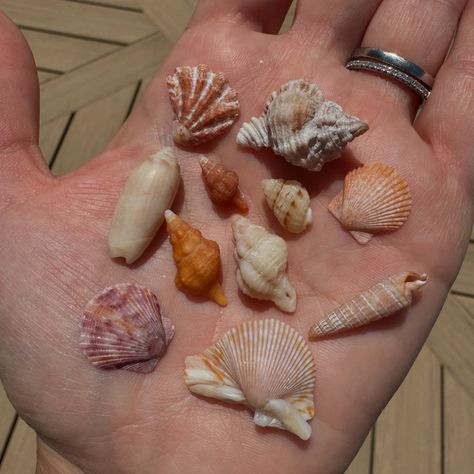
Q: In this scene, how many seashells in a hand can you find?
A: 11